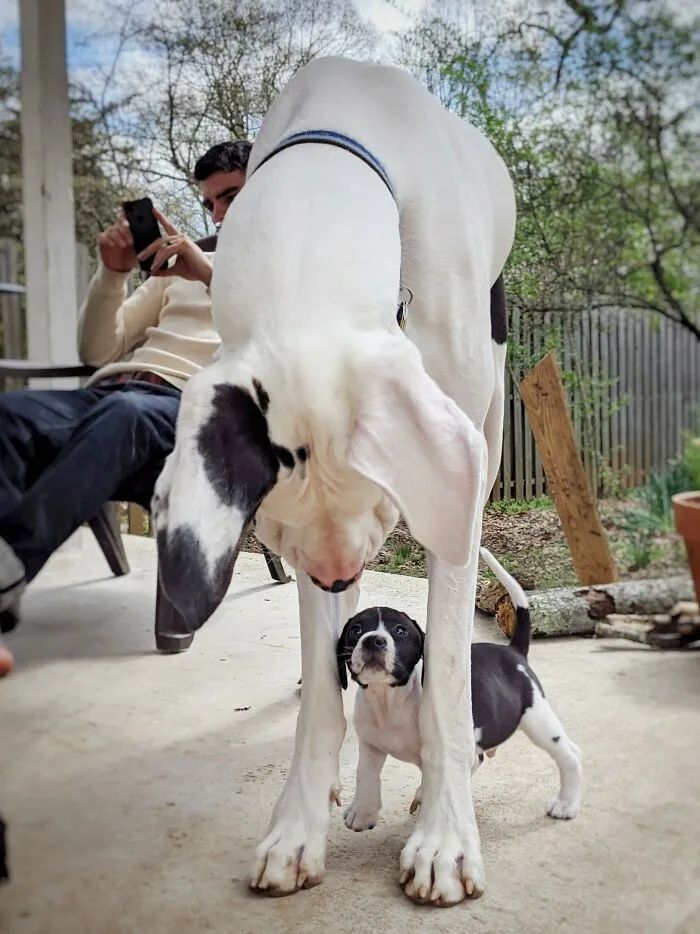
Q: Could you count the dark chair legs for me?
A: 3